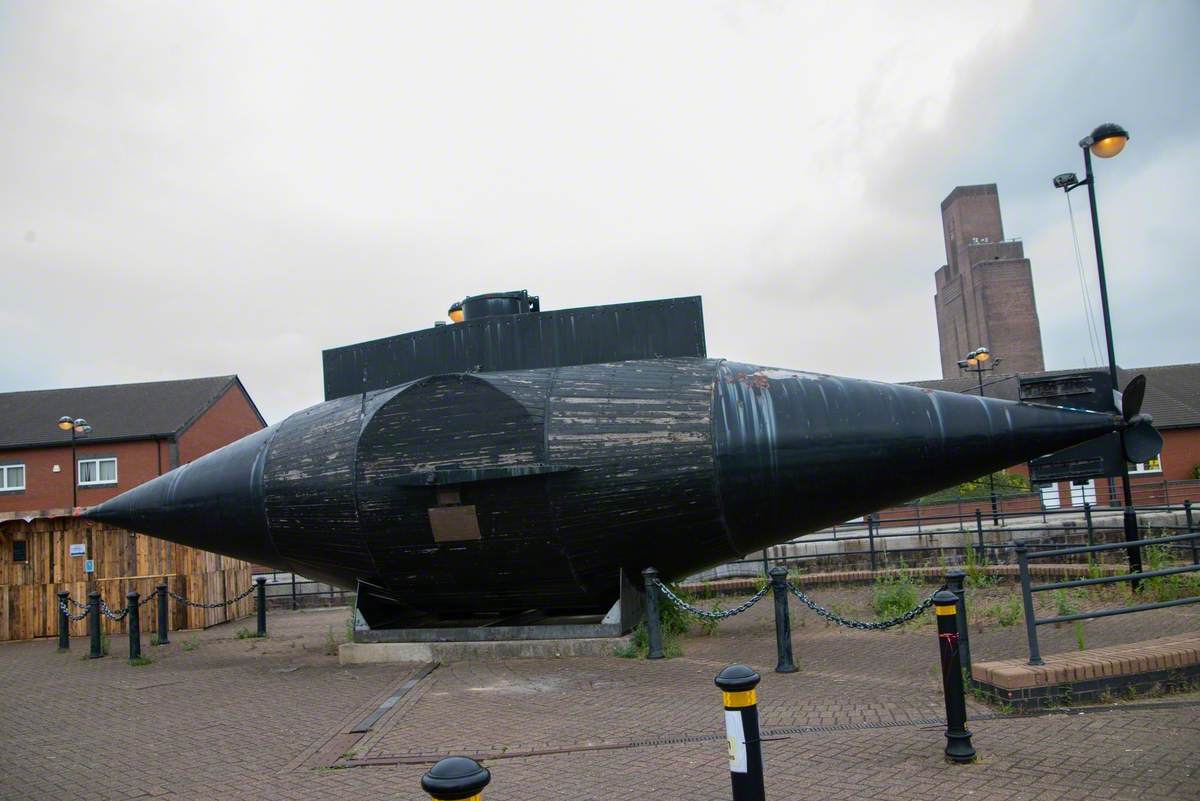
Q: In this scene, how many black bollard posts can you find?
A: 11